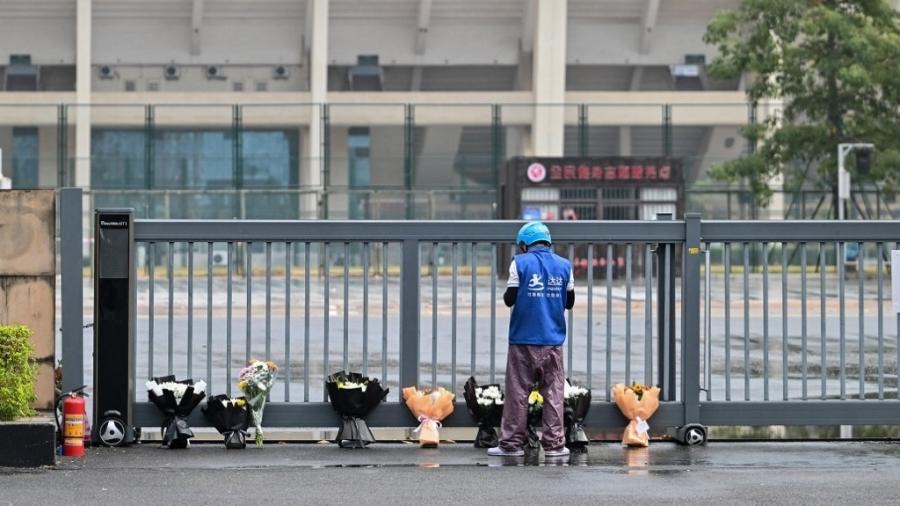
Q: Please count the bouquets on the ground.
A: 9